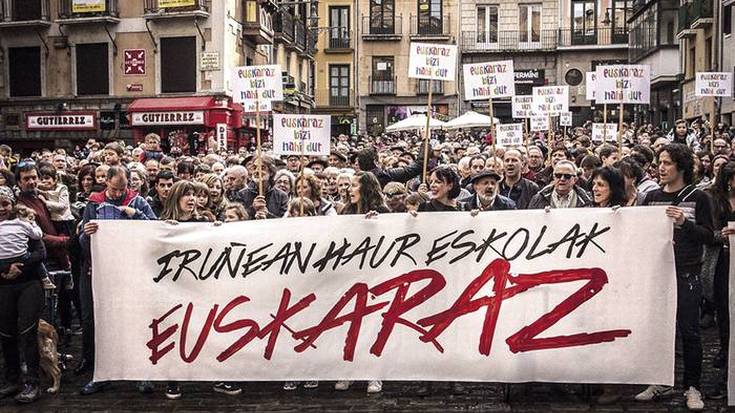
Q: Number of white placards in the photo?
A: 14